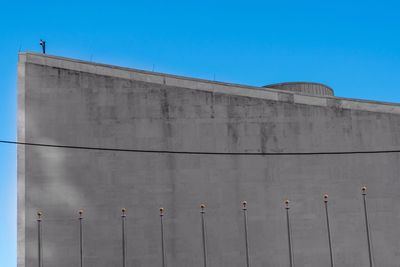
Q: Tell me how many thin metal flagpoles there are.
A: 9